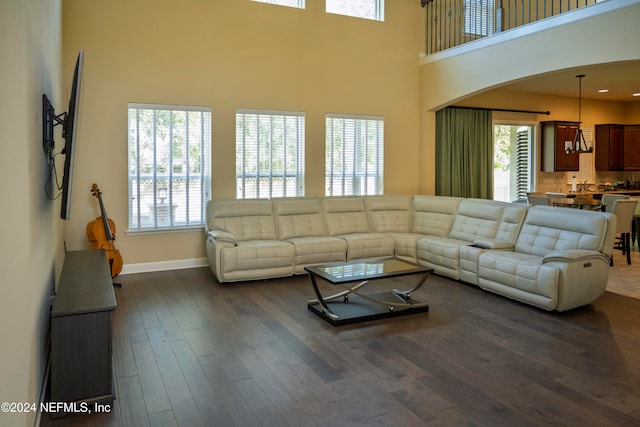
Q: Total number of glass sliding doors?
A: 1